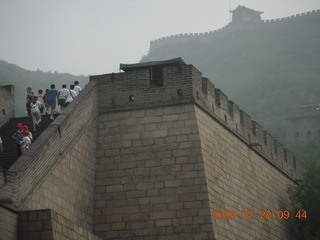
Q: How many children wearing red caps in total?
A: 3